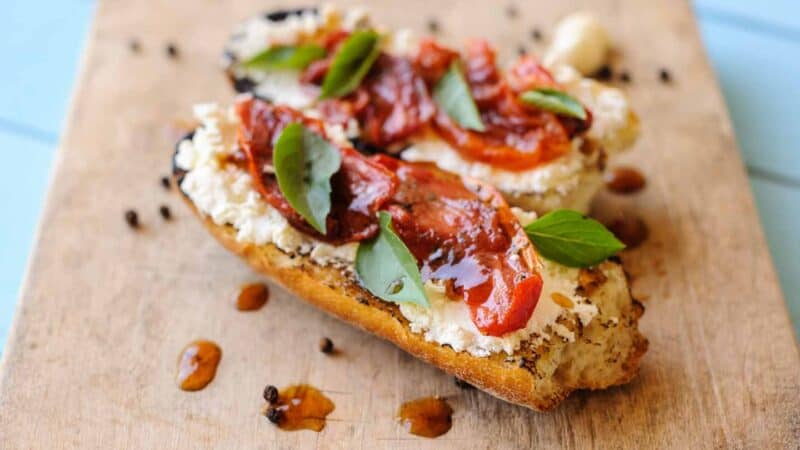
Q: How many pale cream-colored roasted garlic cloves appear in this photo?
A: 1